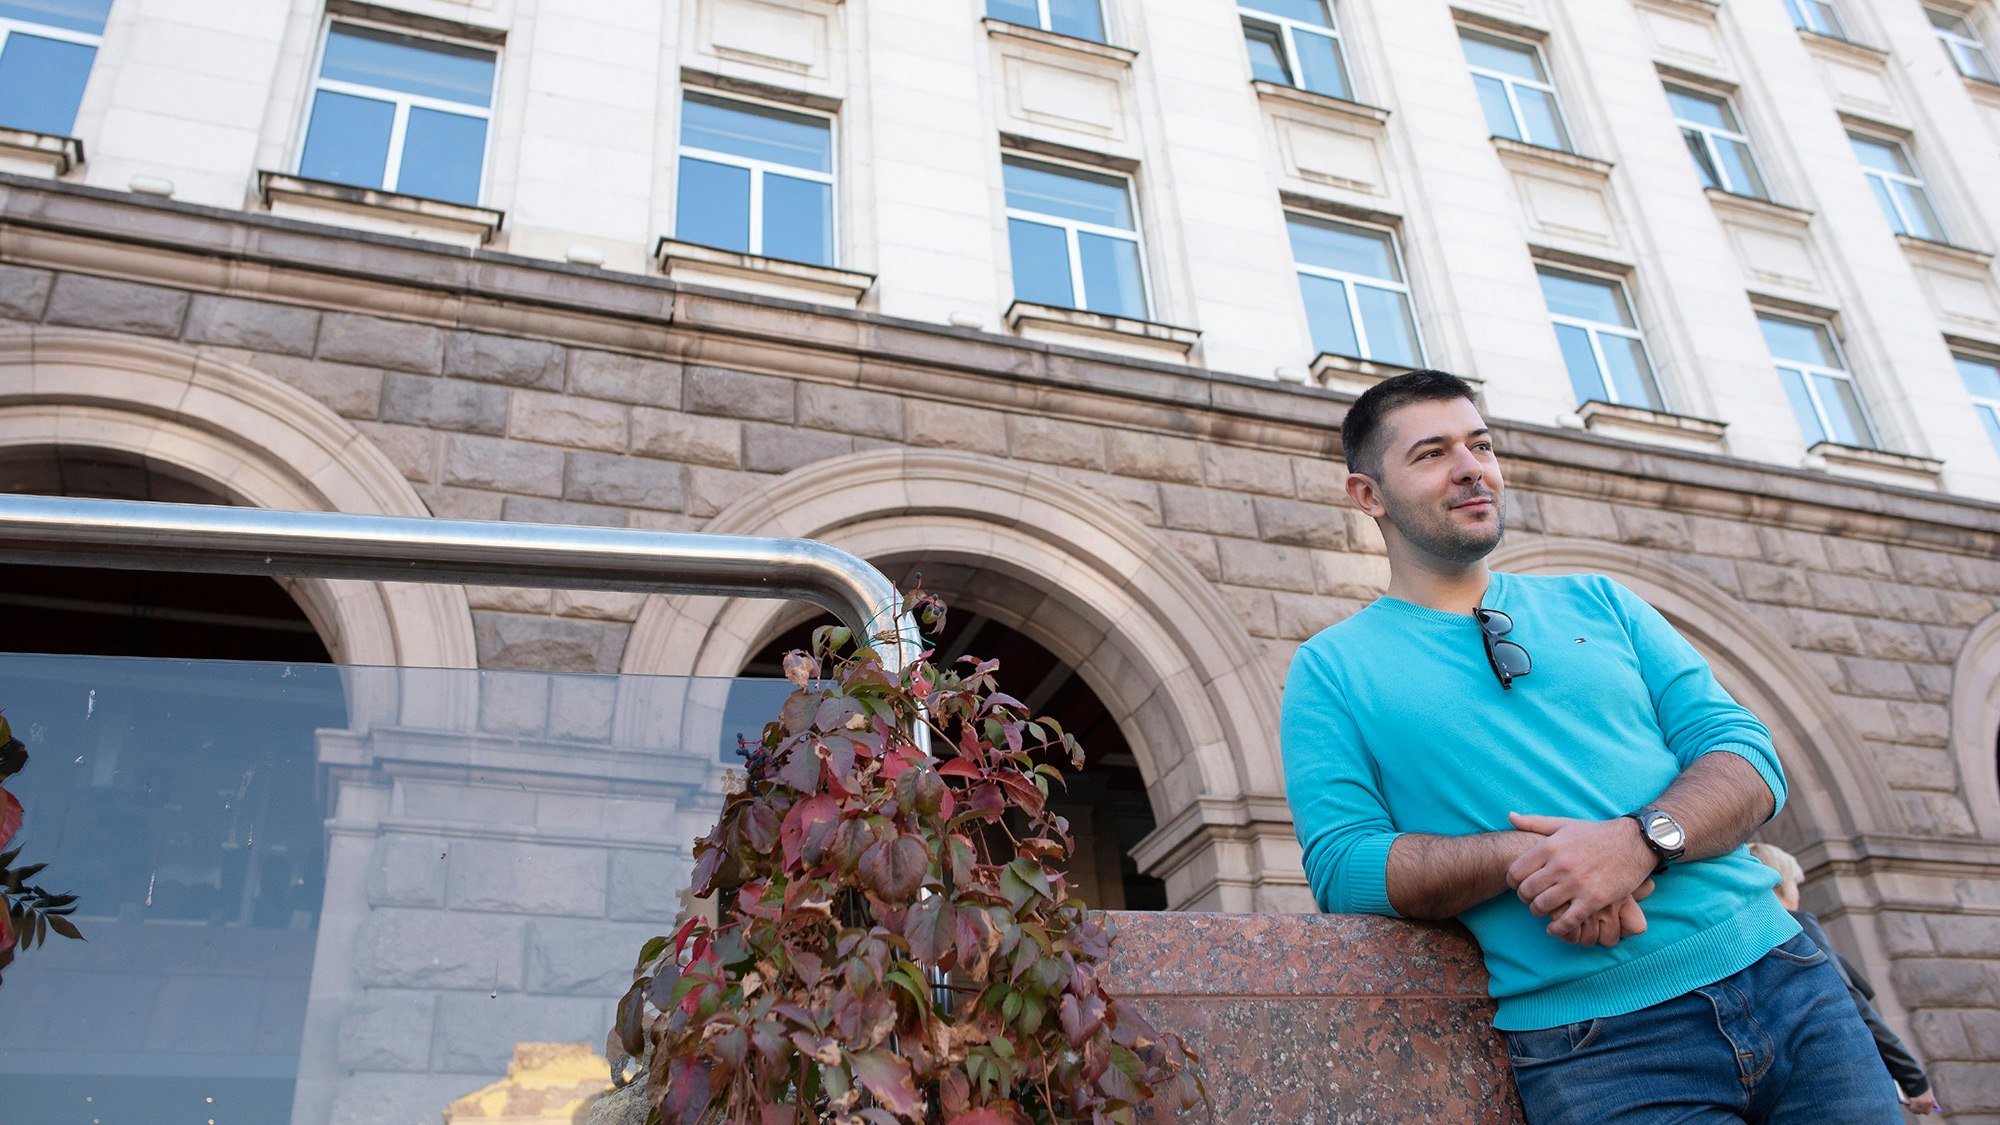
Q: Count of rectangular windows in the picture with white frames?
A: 15